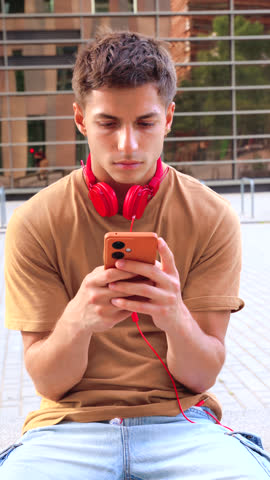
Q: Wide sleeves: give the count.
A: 2